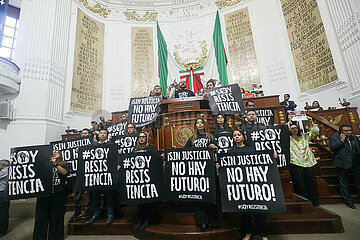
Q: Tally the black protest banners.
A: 13